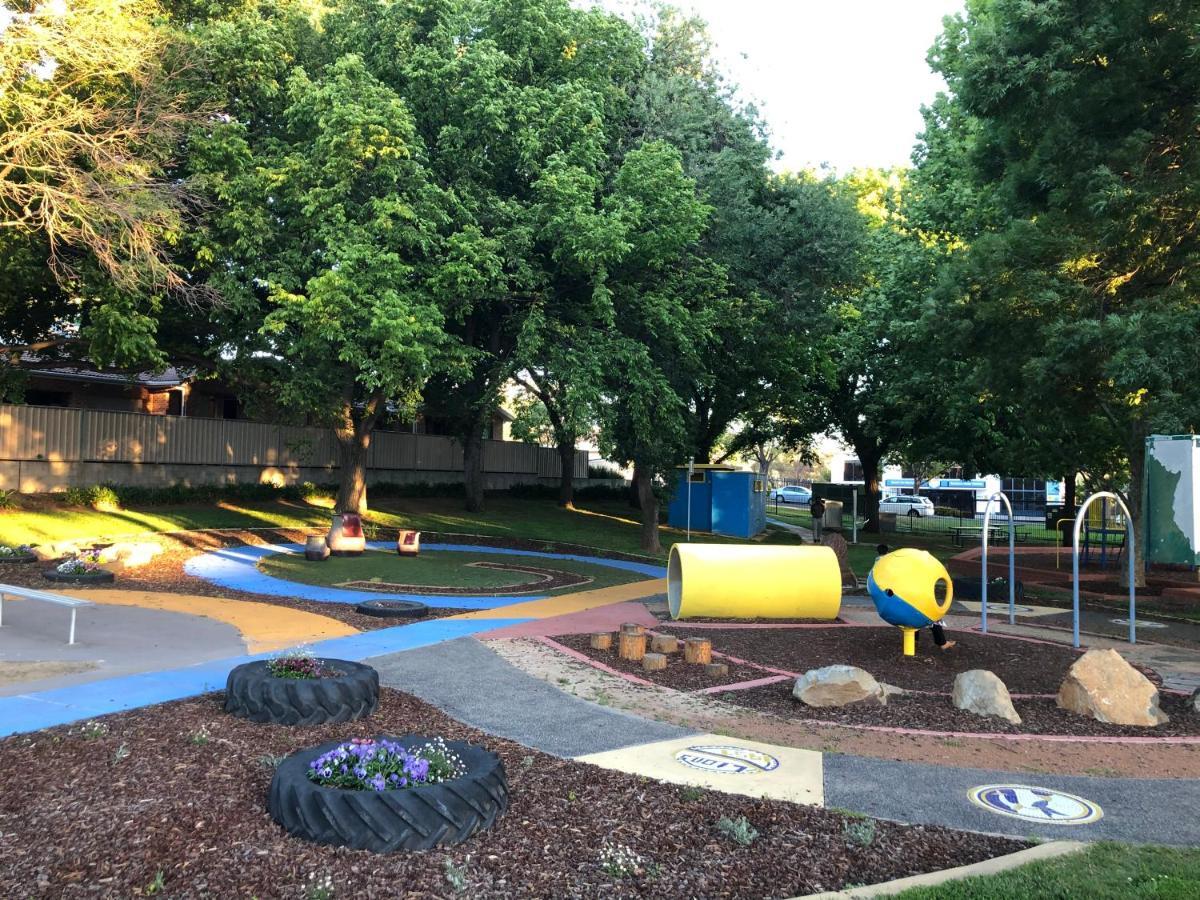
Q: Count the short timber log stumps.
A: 7